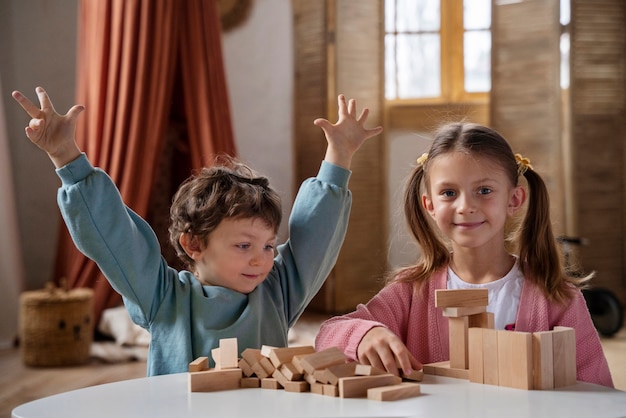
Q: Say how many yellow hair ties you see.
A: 2